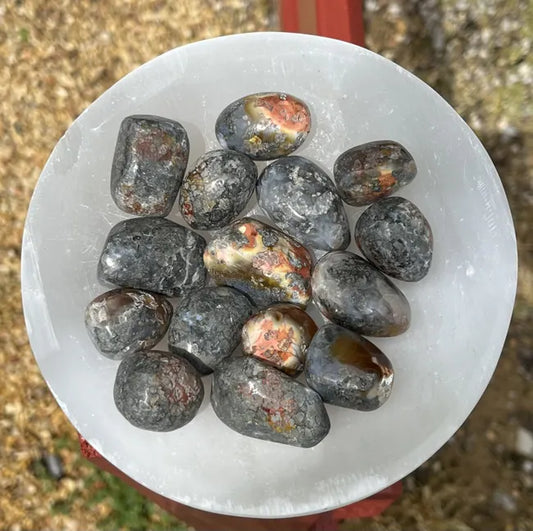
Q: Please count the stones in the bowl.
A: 15